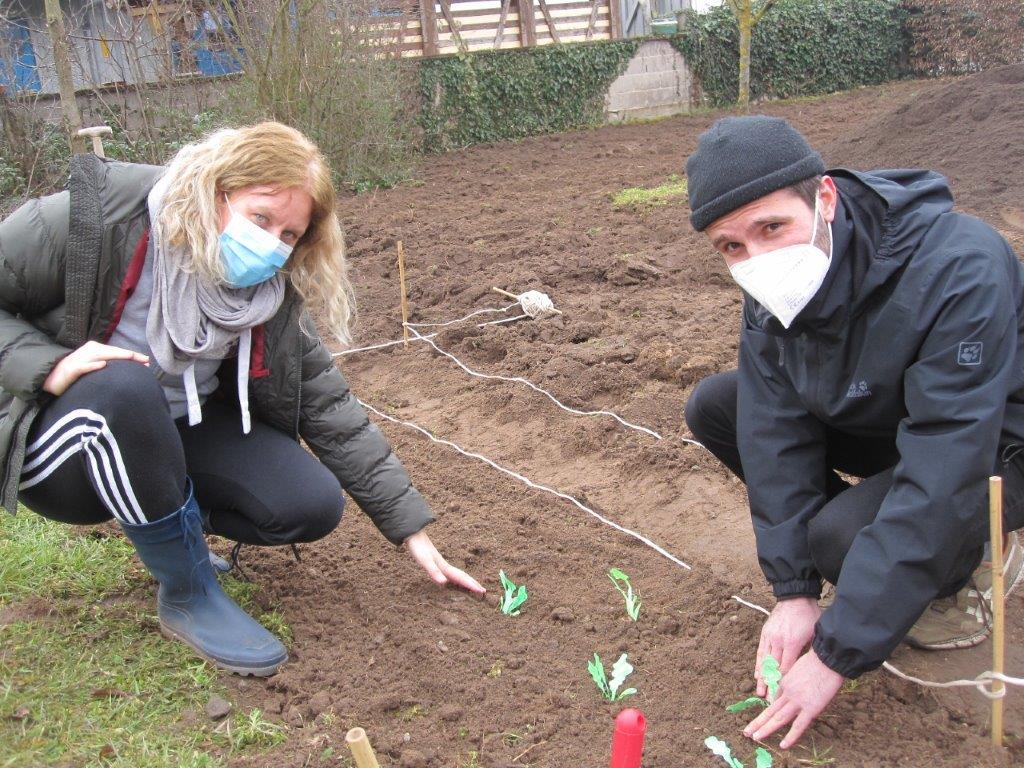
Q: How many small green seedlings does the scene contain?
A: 5